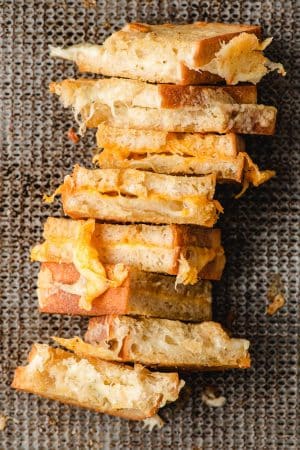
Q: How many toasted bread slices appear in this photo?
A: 8